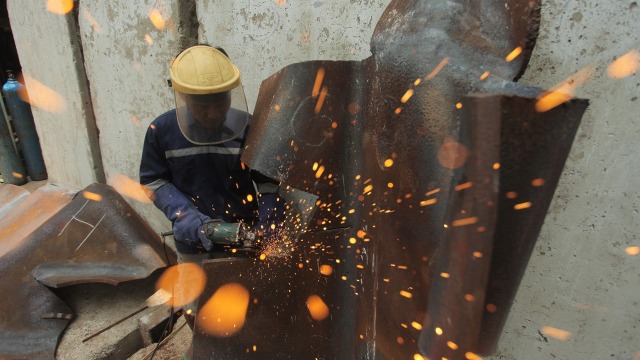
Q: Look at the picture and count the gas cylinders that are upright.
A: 2